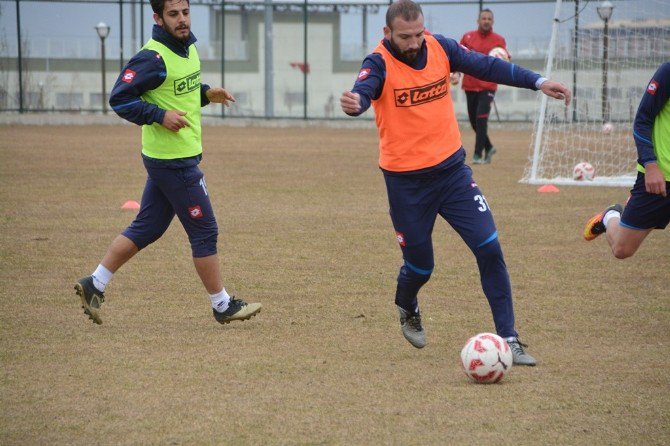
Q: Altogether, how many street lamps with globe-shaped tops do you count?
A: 2